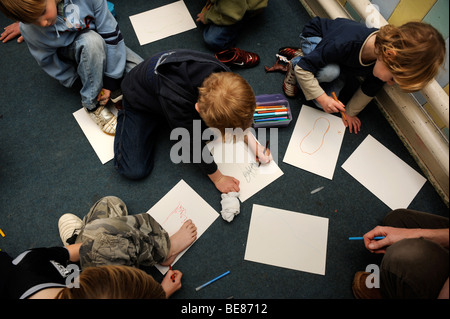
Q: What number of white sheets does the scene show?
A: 7